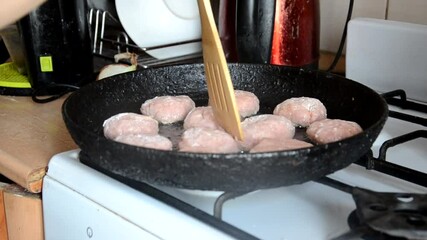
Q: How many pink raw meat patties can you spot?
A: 10